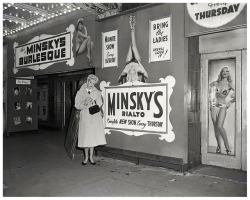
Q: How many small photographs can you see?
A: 6